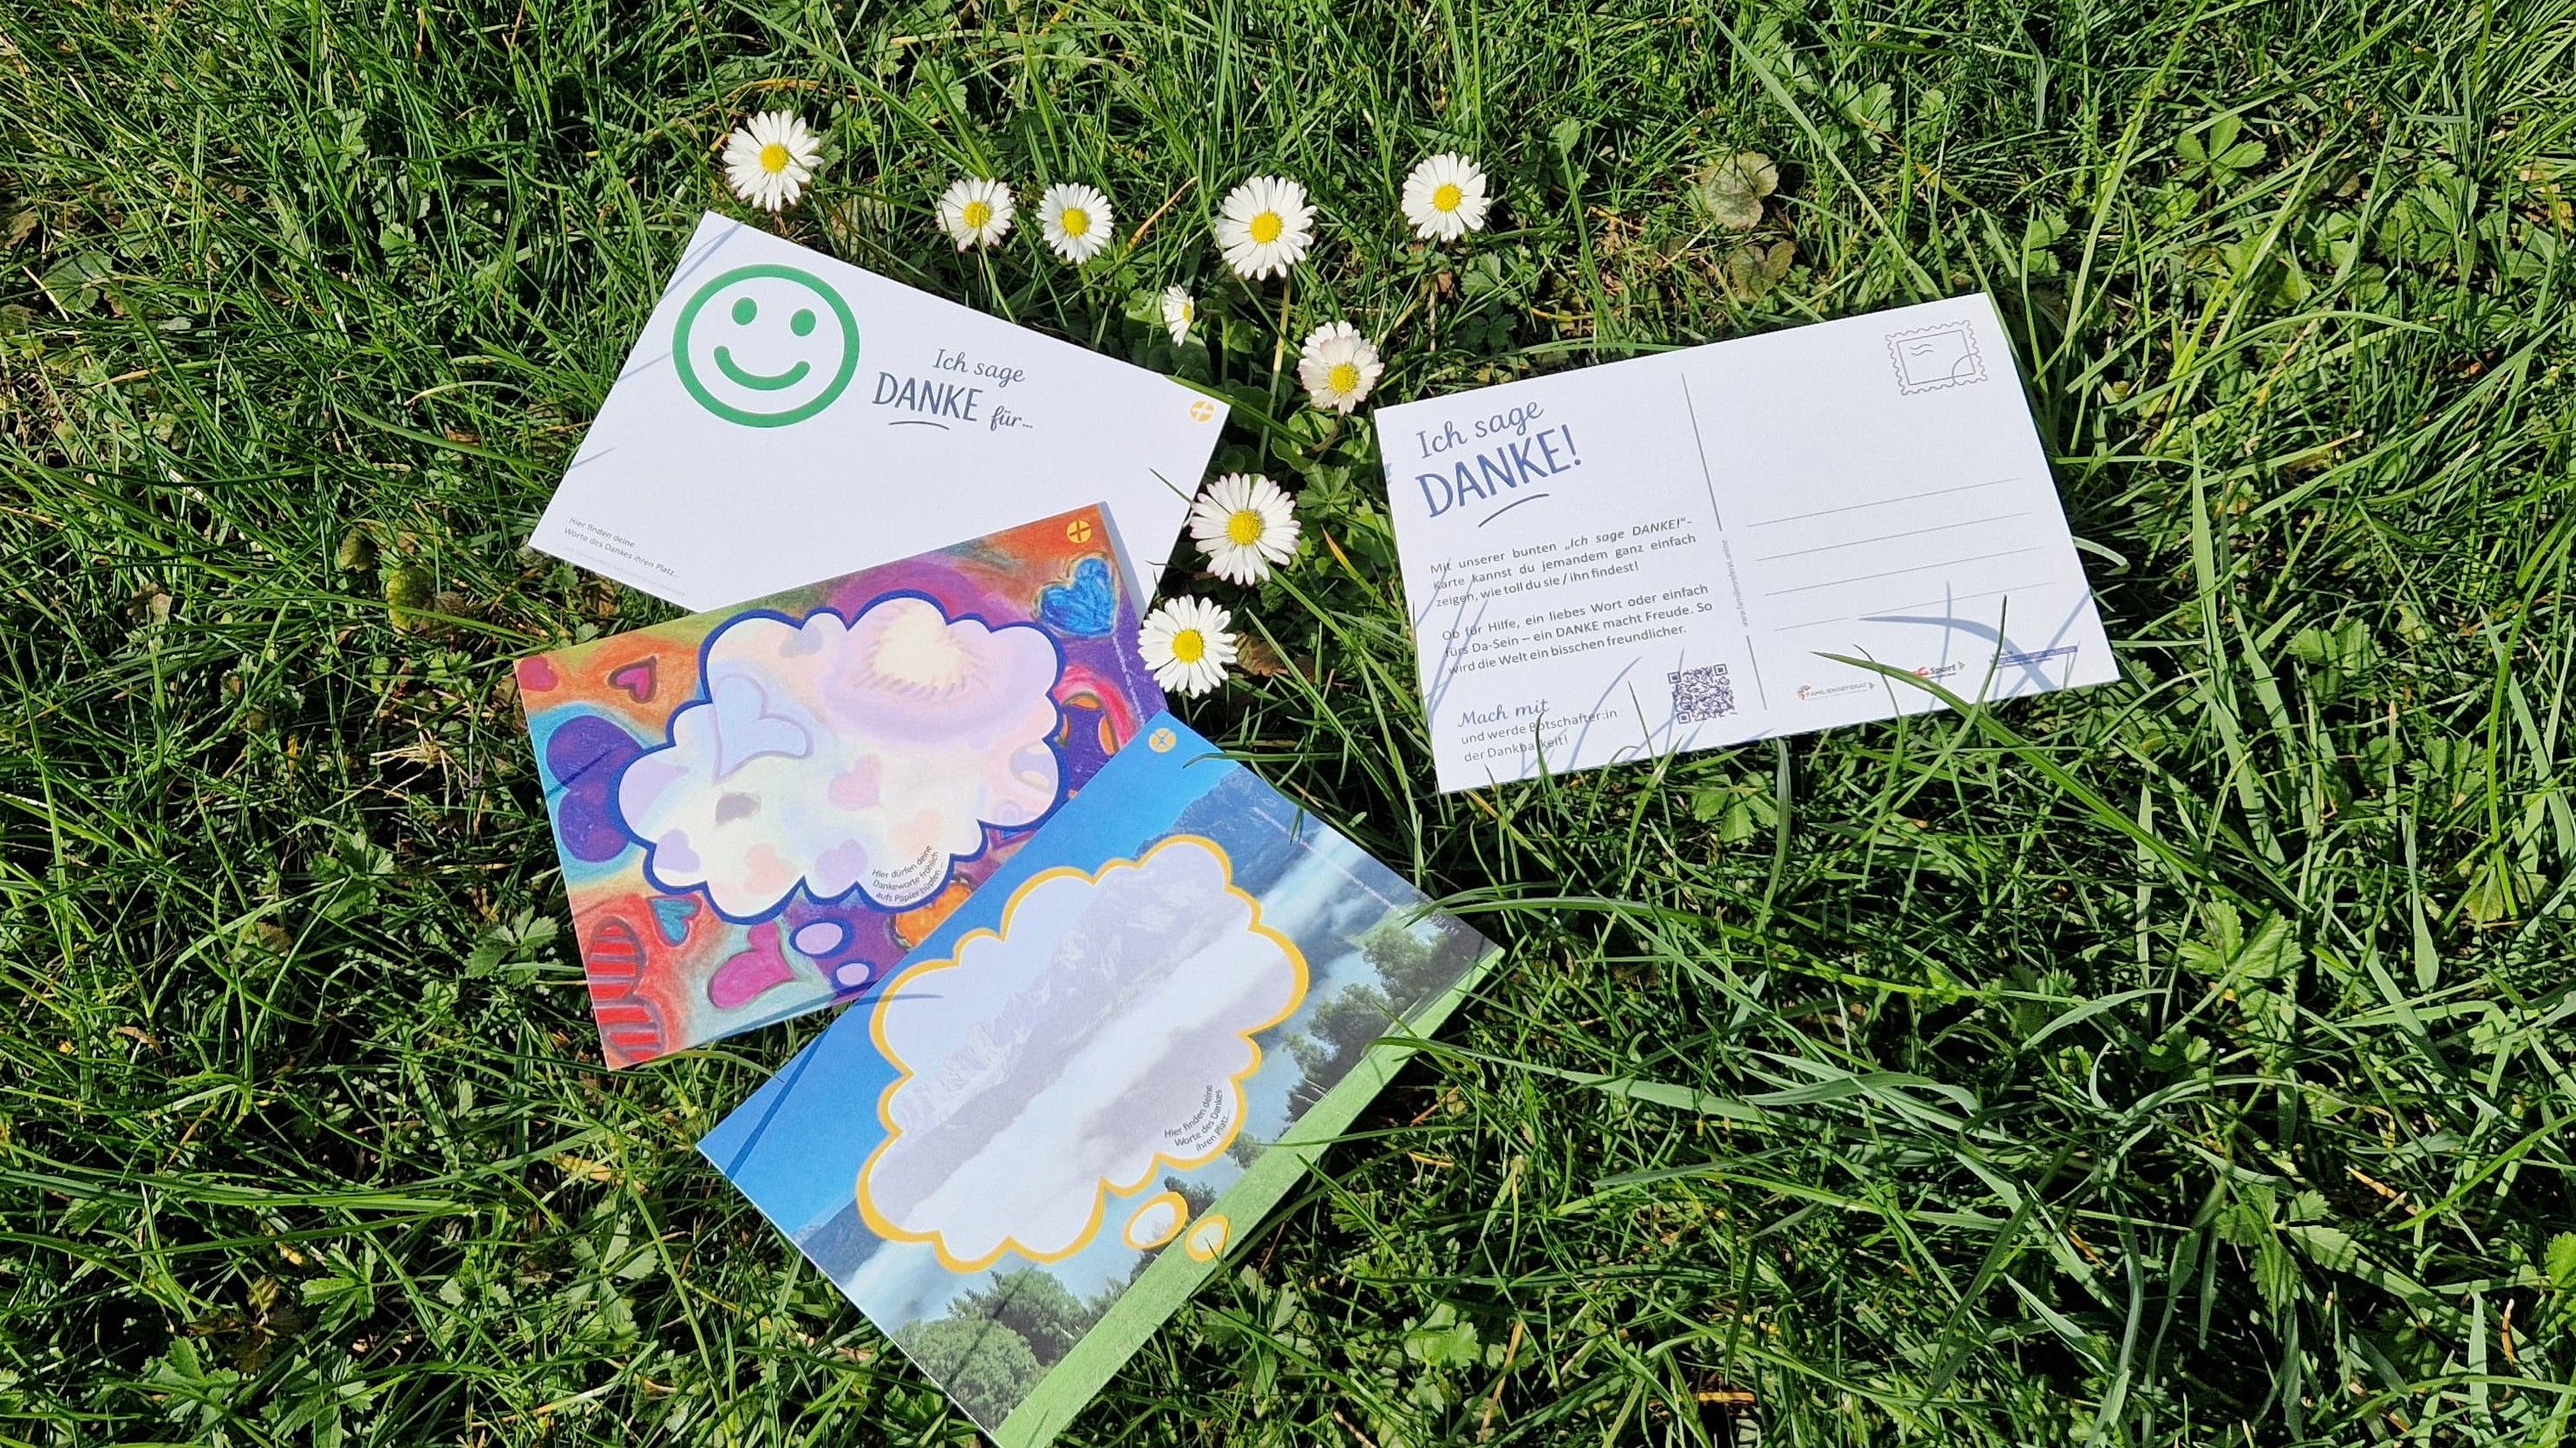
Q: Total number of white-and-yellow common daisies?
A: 9